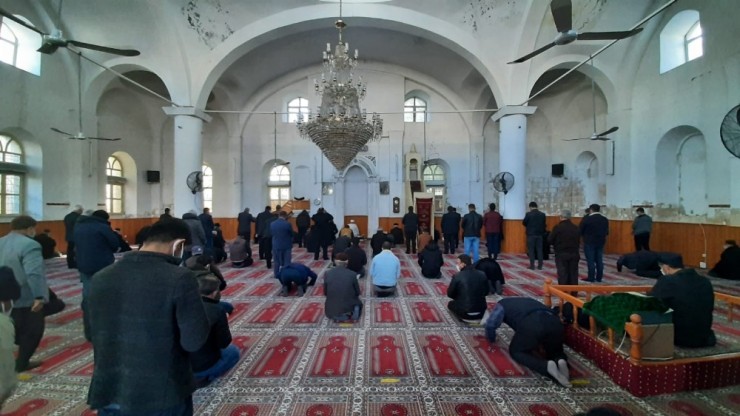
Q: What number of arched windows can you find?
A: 9